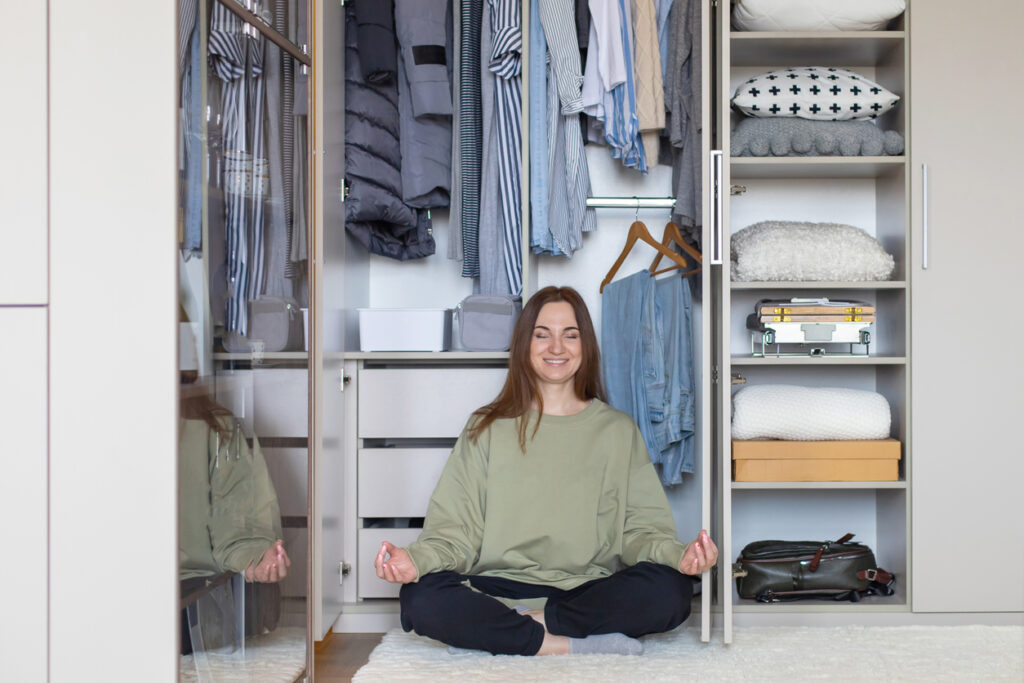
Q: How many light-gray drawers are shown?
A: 3